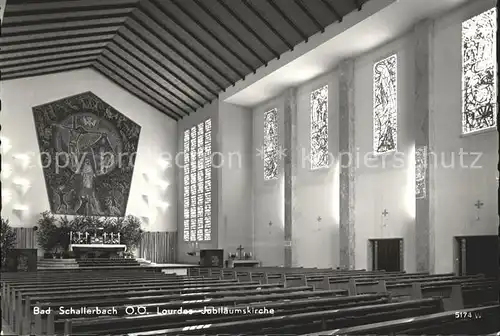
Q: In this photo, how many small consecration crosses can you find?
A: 4